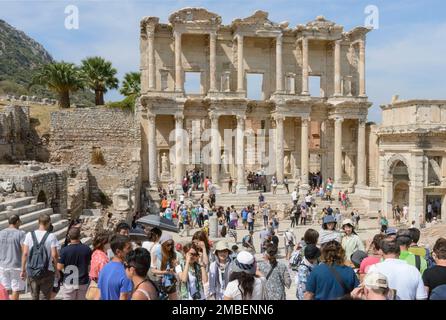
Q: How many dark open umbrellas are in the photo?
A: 2